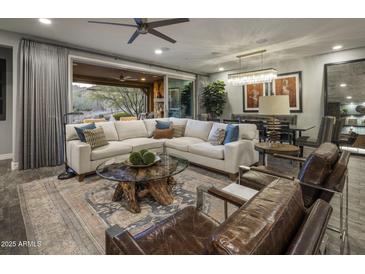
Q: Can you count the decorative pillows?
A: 7